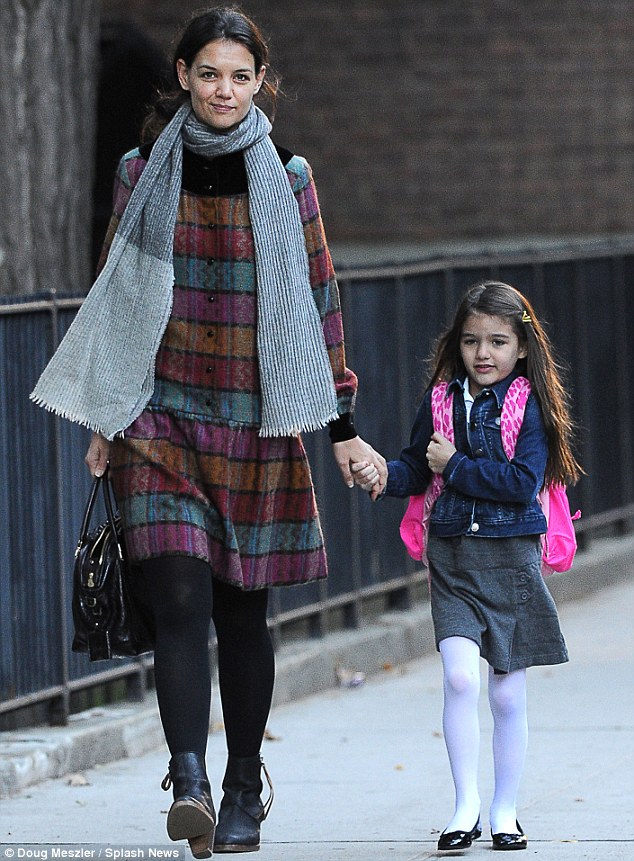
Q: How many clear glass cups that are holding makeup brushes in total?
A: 0